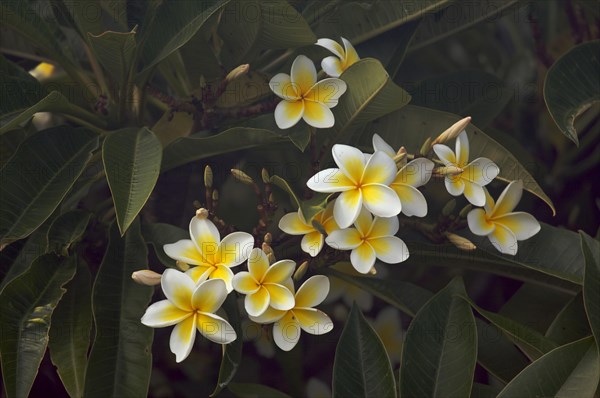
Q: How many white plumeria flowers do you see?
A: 12